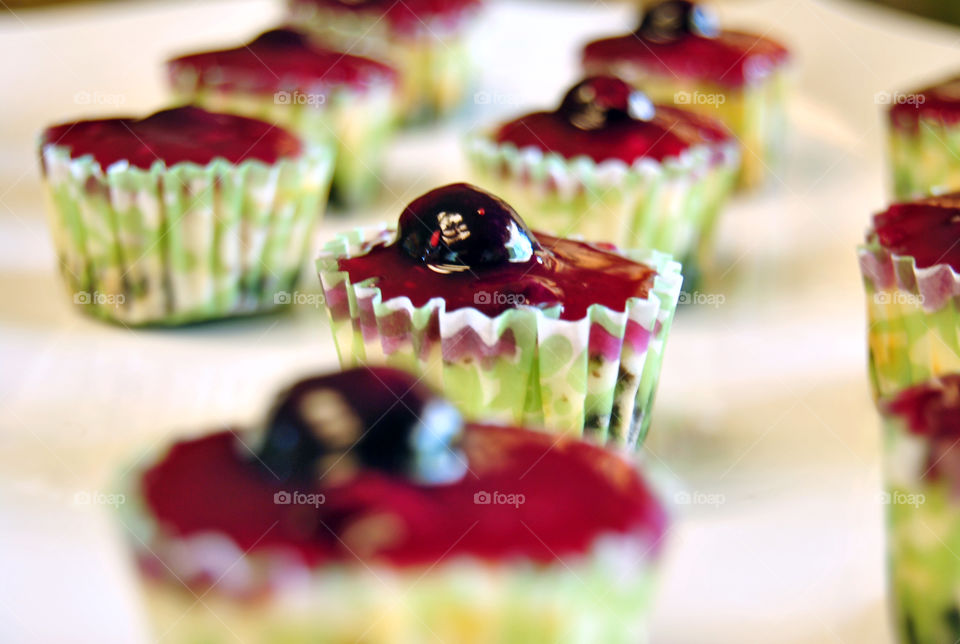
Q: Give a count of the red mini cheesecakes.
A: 10